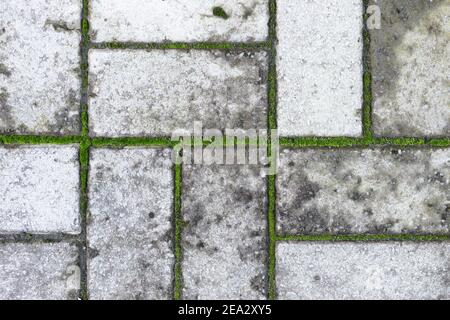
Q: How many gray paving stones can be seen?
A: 11